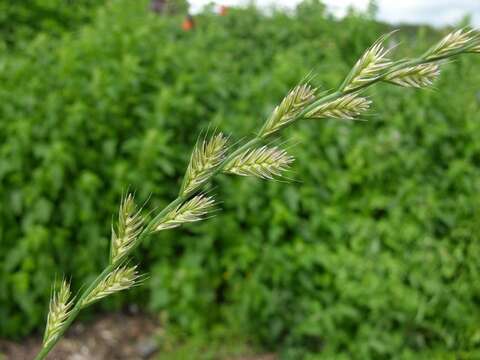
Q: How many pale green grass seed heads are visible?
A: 11